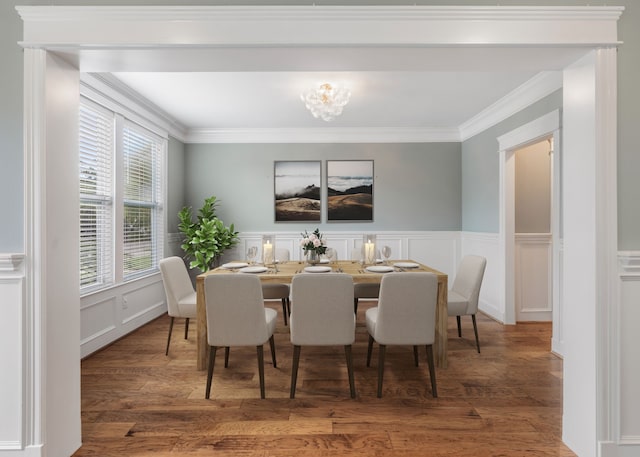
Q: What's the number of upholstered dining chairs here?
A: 8